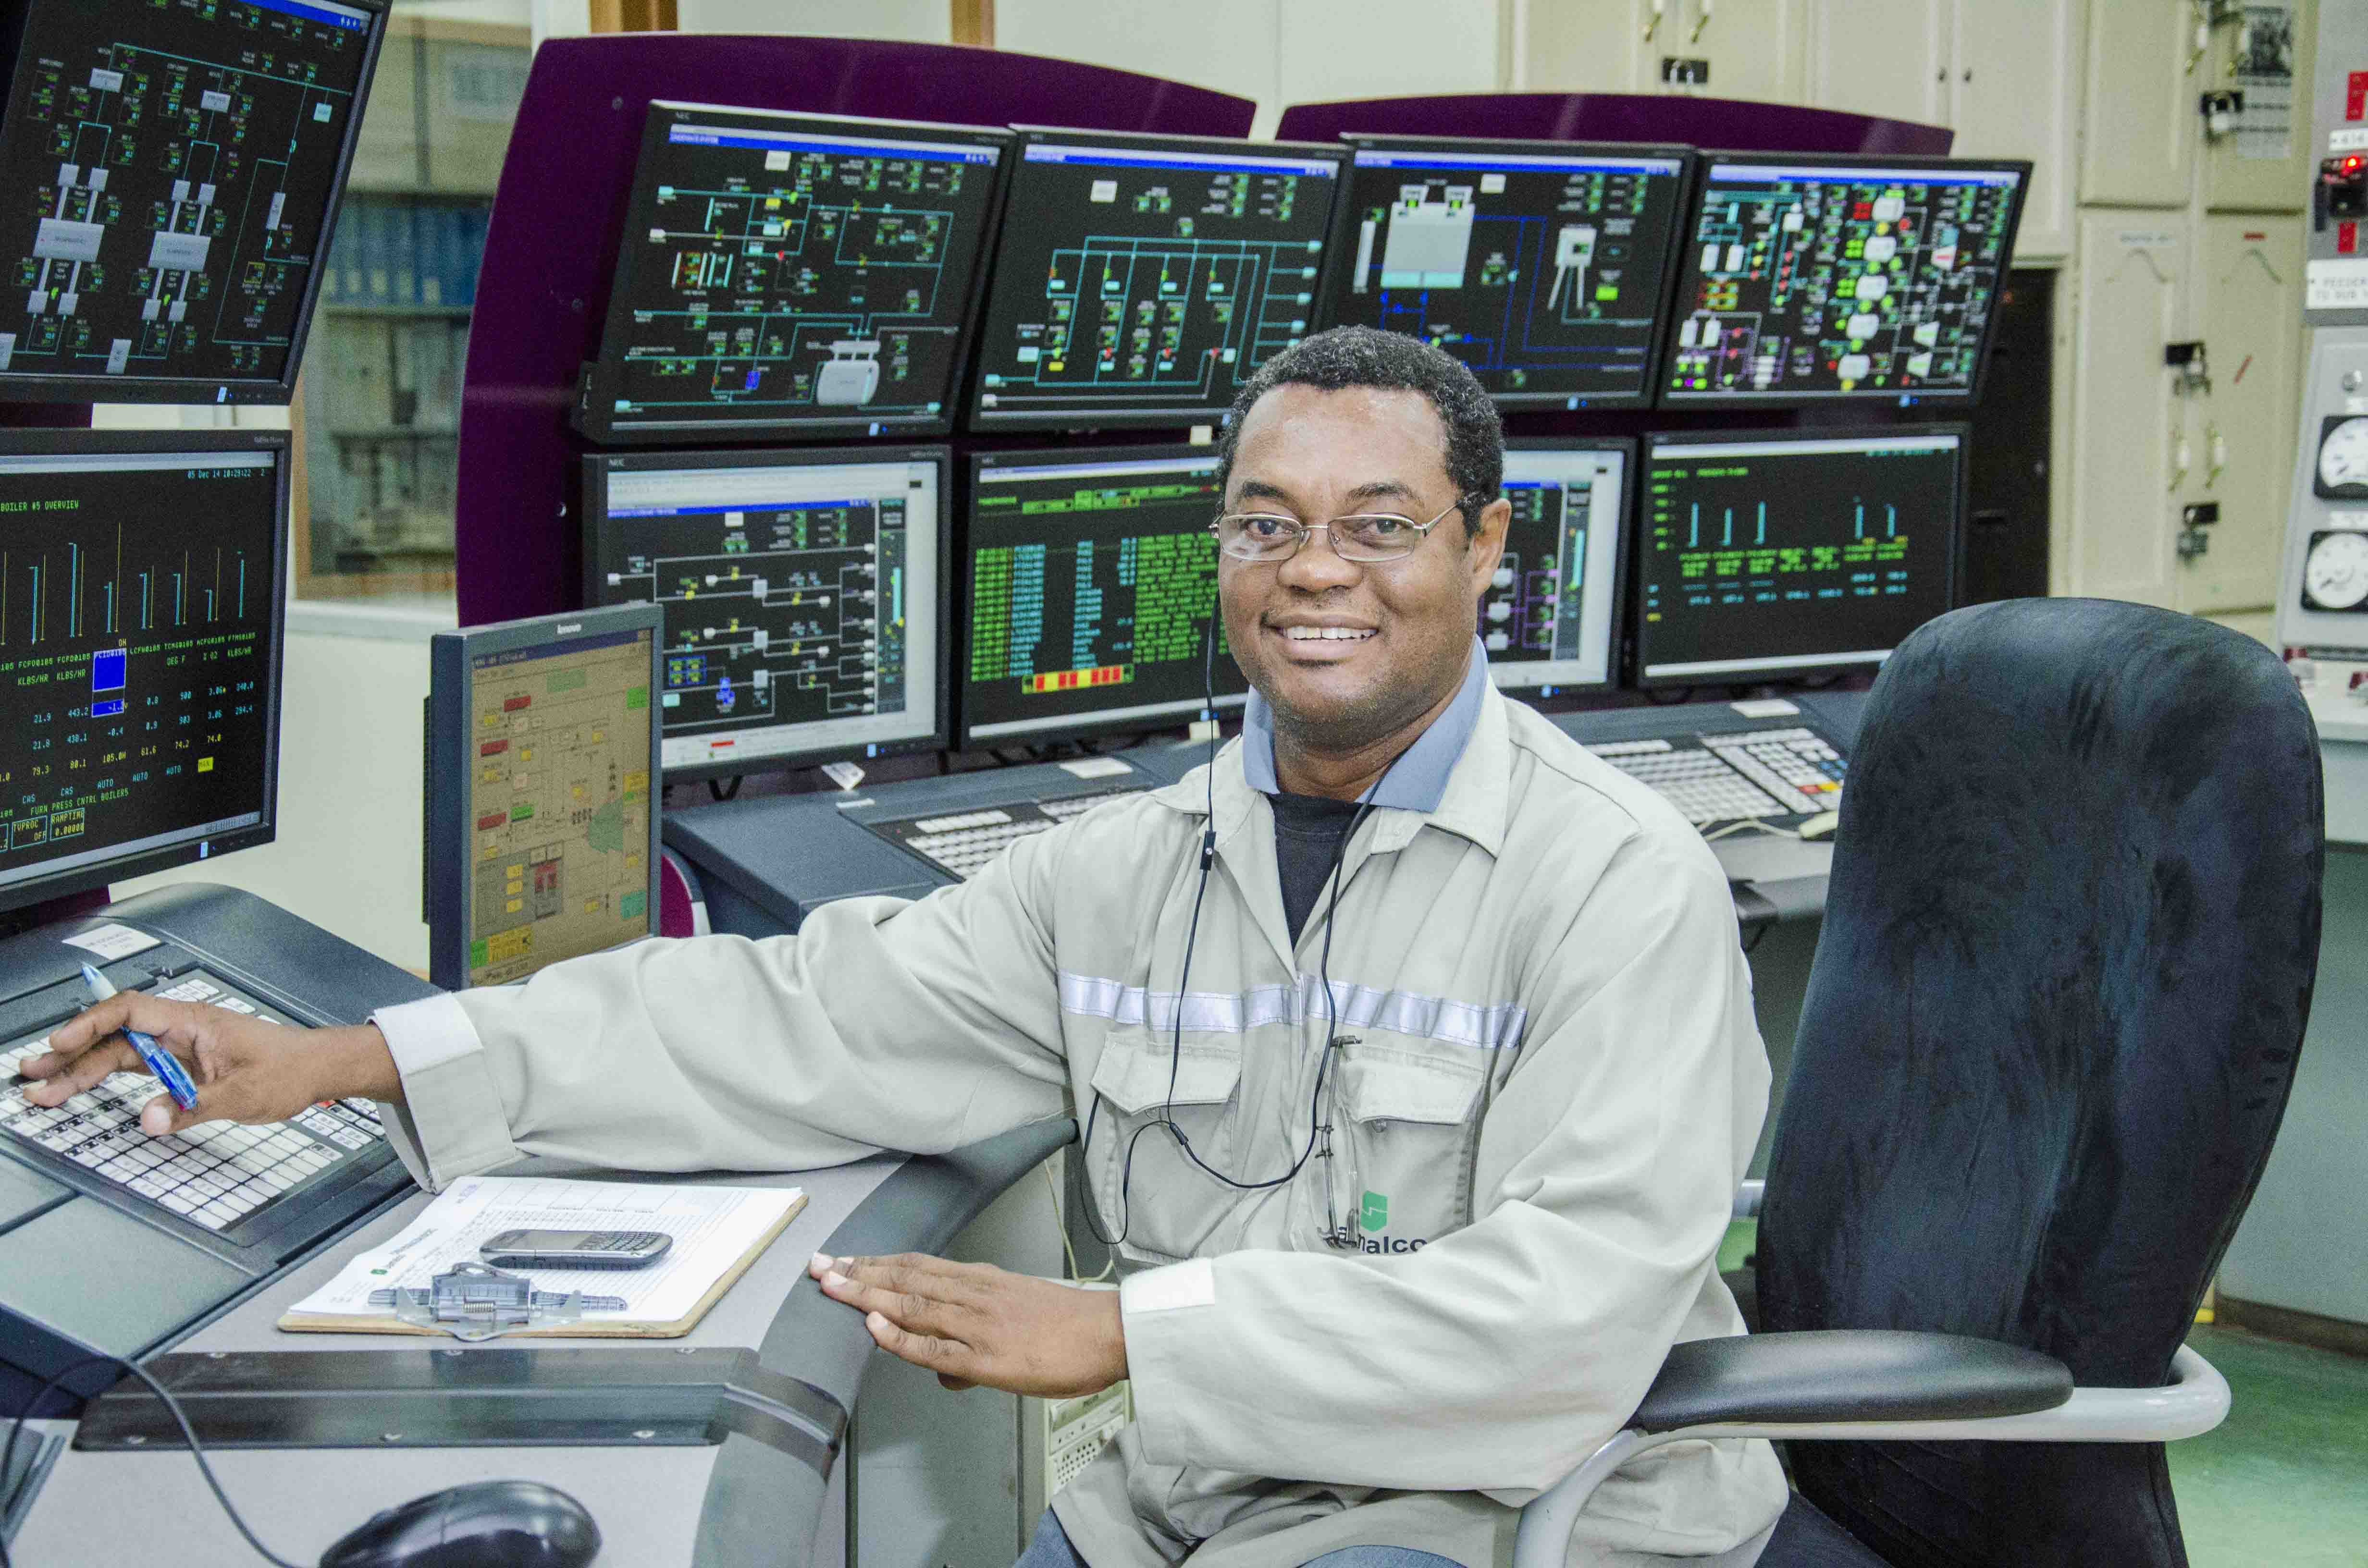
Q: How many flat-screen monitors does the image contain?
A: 11